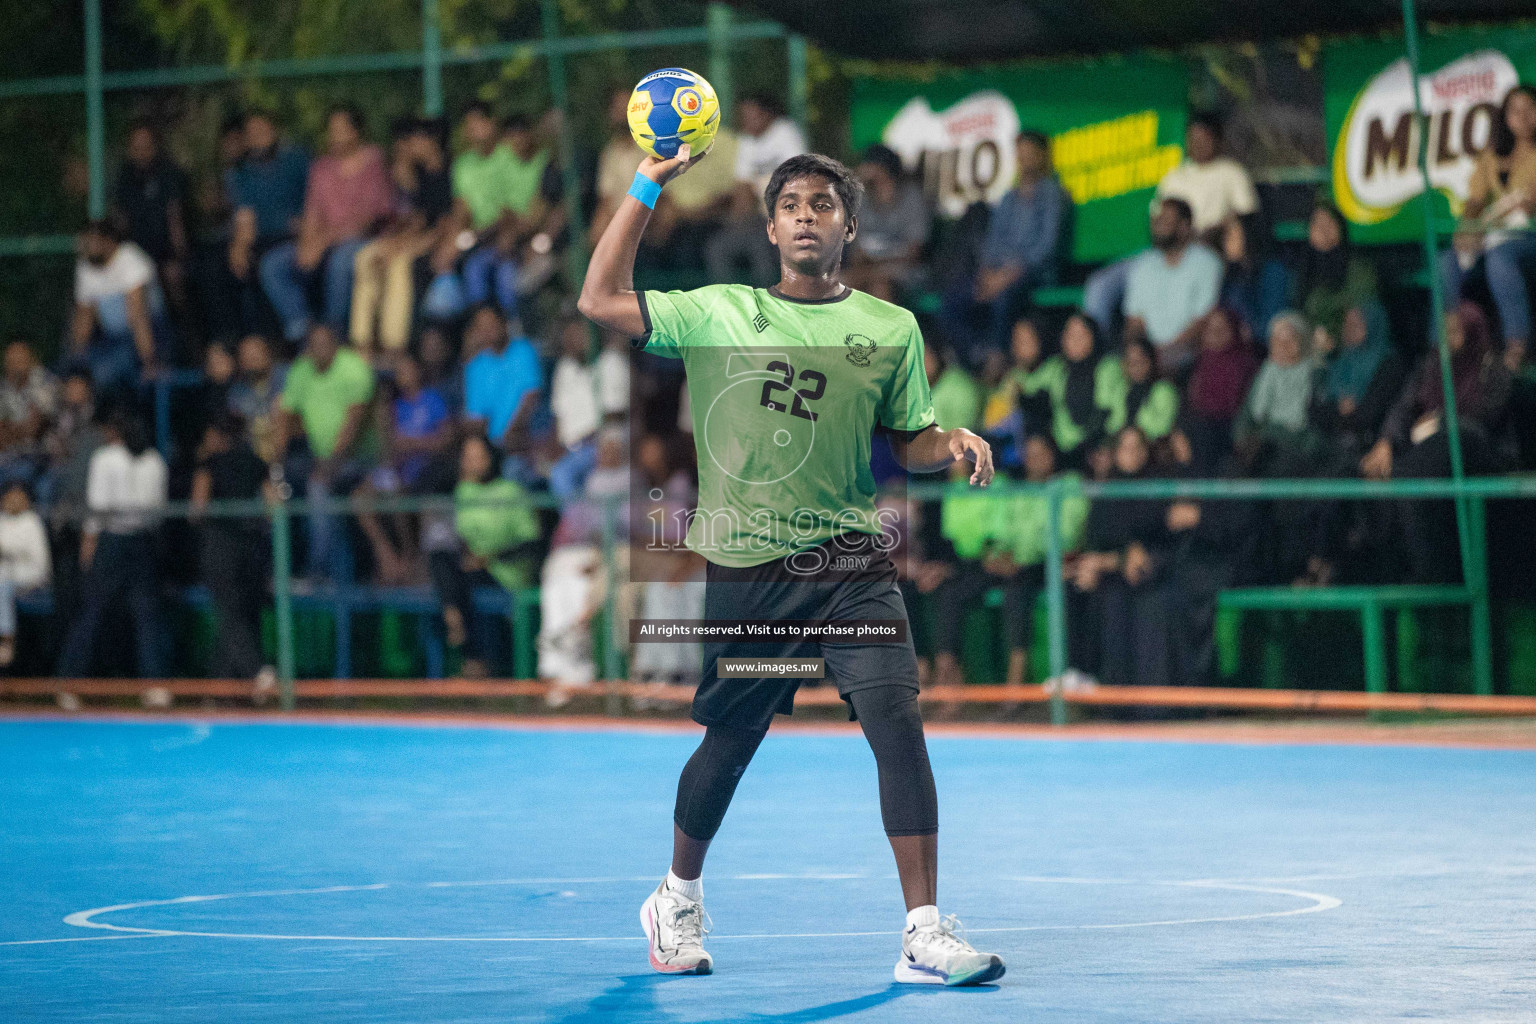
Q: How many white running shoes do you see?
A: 2